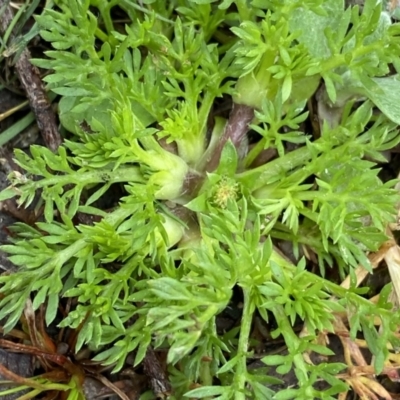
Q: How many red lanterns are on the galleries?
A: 0